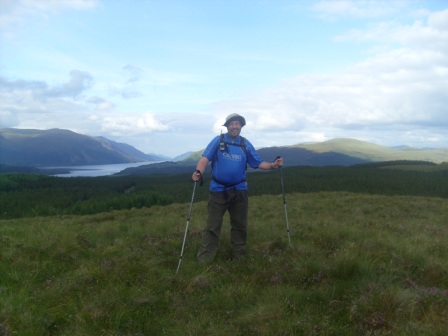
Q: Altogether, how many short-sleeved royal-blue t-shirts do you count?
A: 1